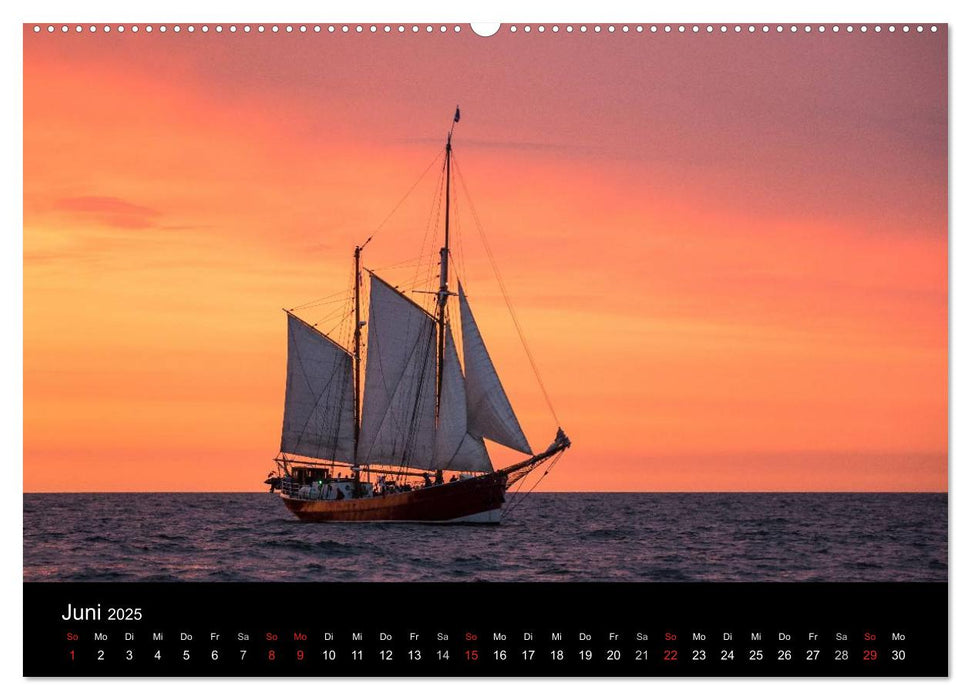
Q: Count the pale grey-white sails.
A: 4